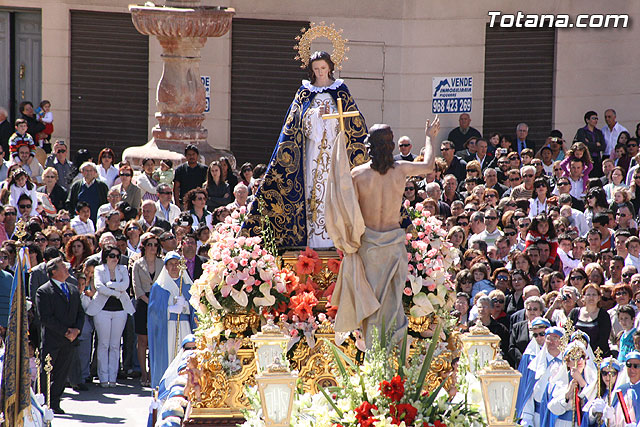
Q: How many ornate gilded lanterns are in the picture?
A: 4